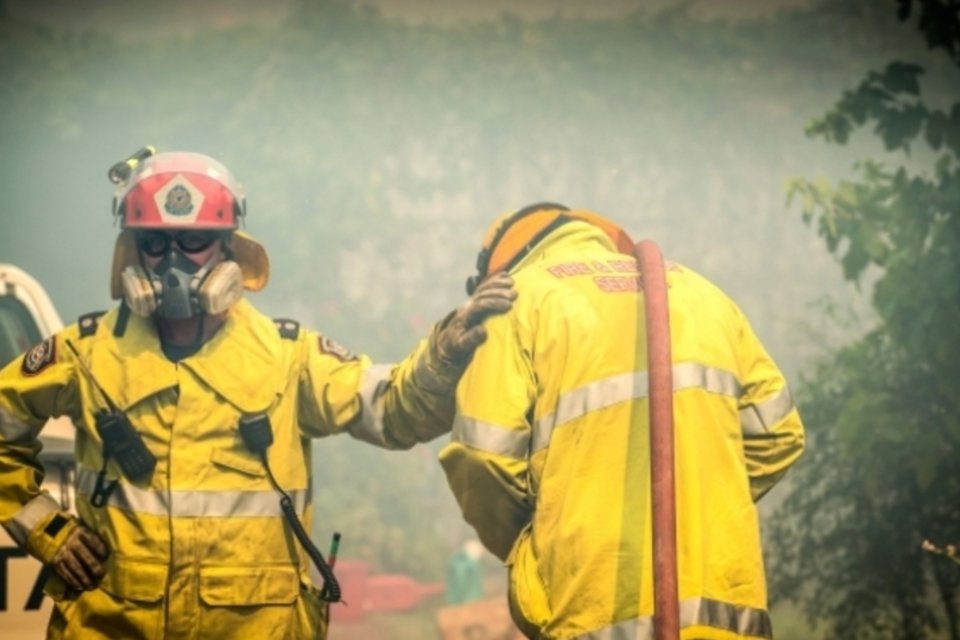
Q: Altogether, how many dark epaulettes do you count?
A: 2